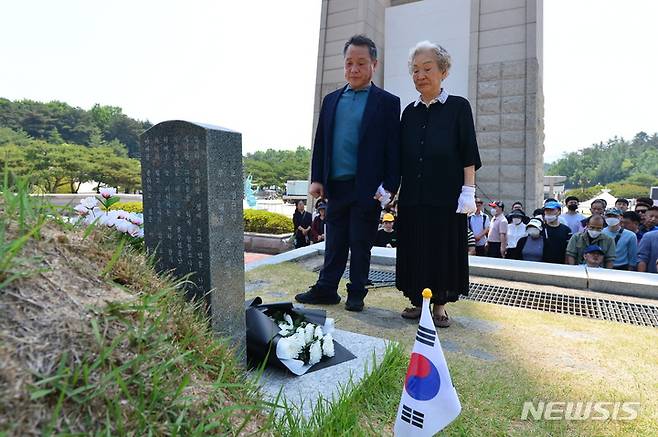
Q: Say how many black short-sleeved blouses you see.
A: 1